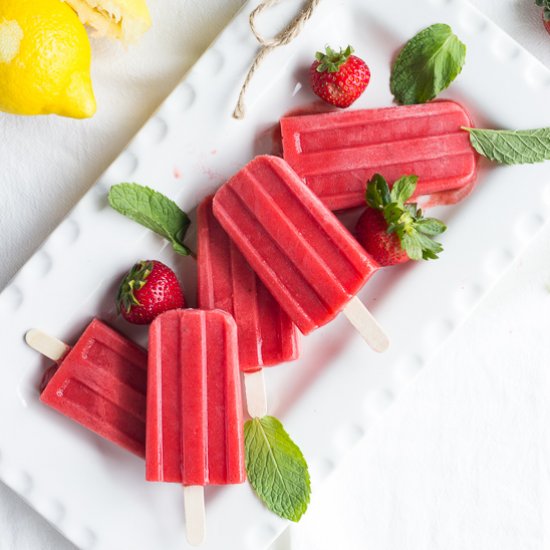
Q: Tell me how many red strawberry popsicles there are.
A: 5